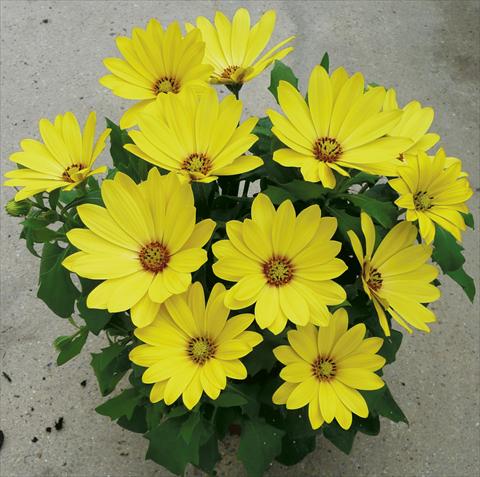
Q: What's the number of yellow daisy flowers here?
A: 12